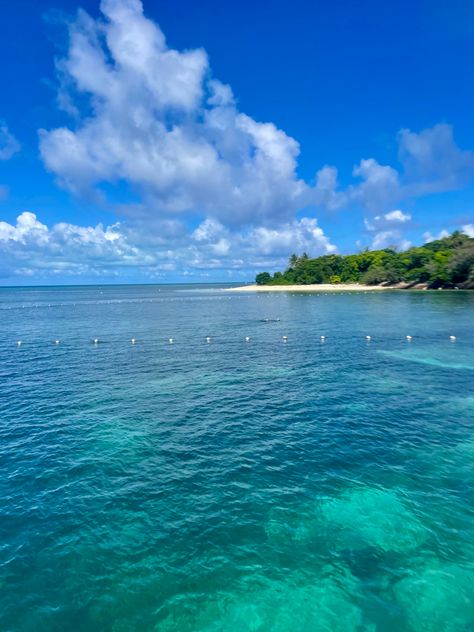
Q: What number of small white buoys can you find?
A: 12